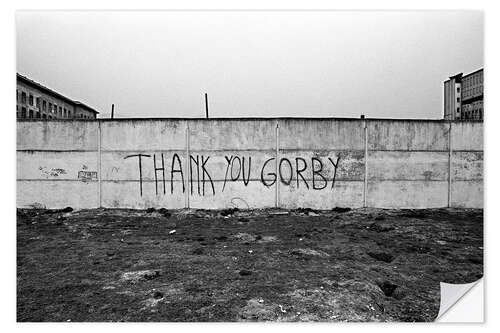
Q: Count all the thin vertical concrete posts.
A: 5